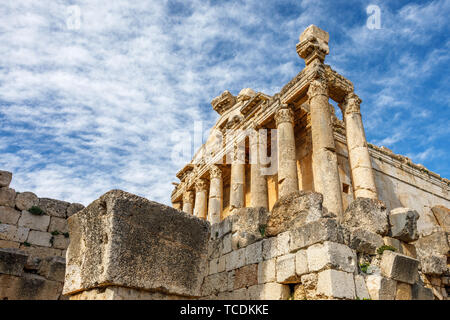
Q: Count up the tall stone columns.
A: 8